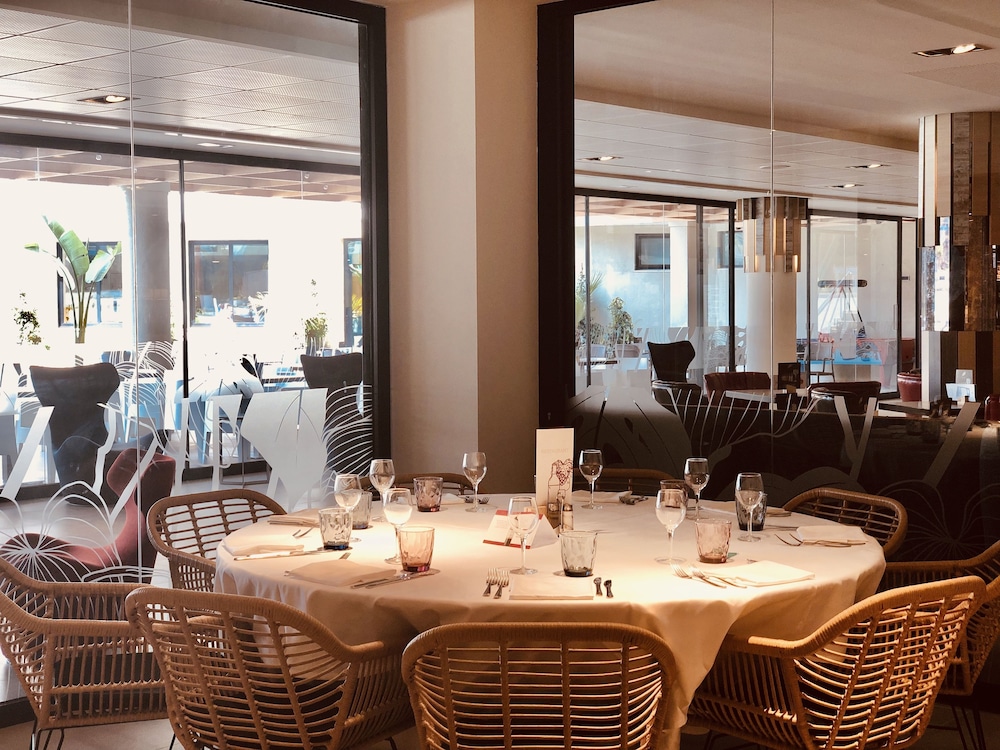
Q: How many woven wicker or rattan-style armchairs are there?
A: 9